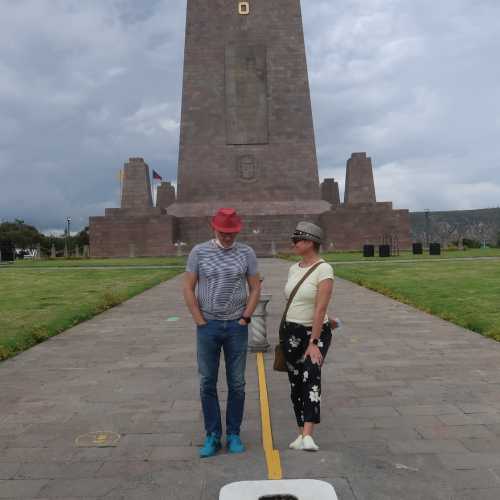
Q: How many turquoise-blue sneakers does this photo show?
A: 2